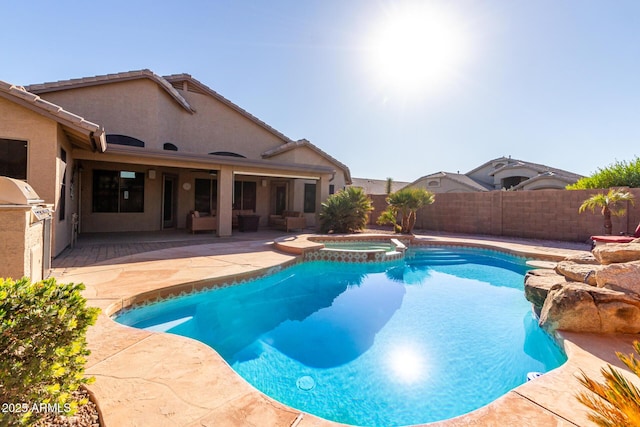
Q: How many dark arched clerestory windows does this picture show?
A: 3